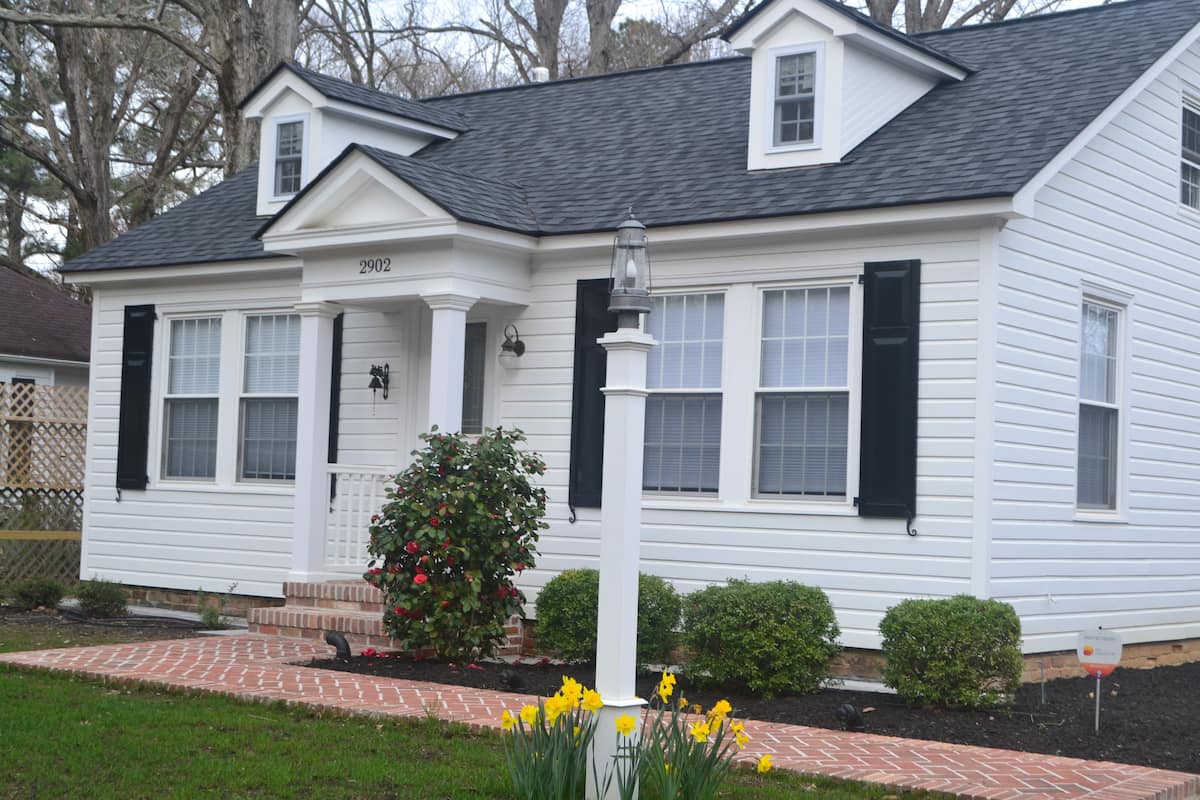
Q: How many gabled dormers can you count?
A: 2